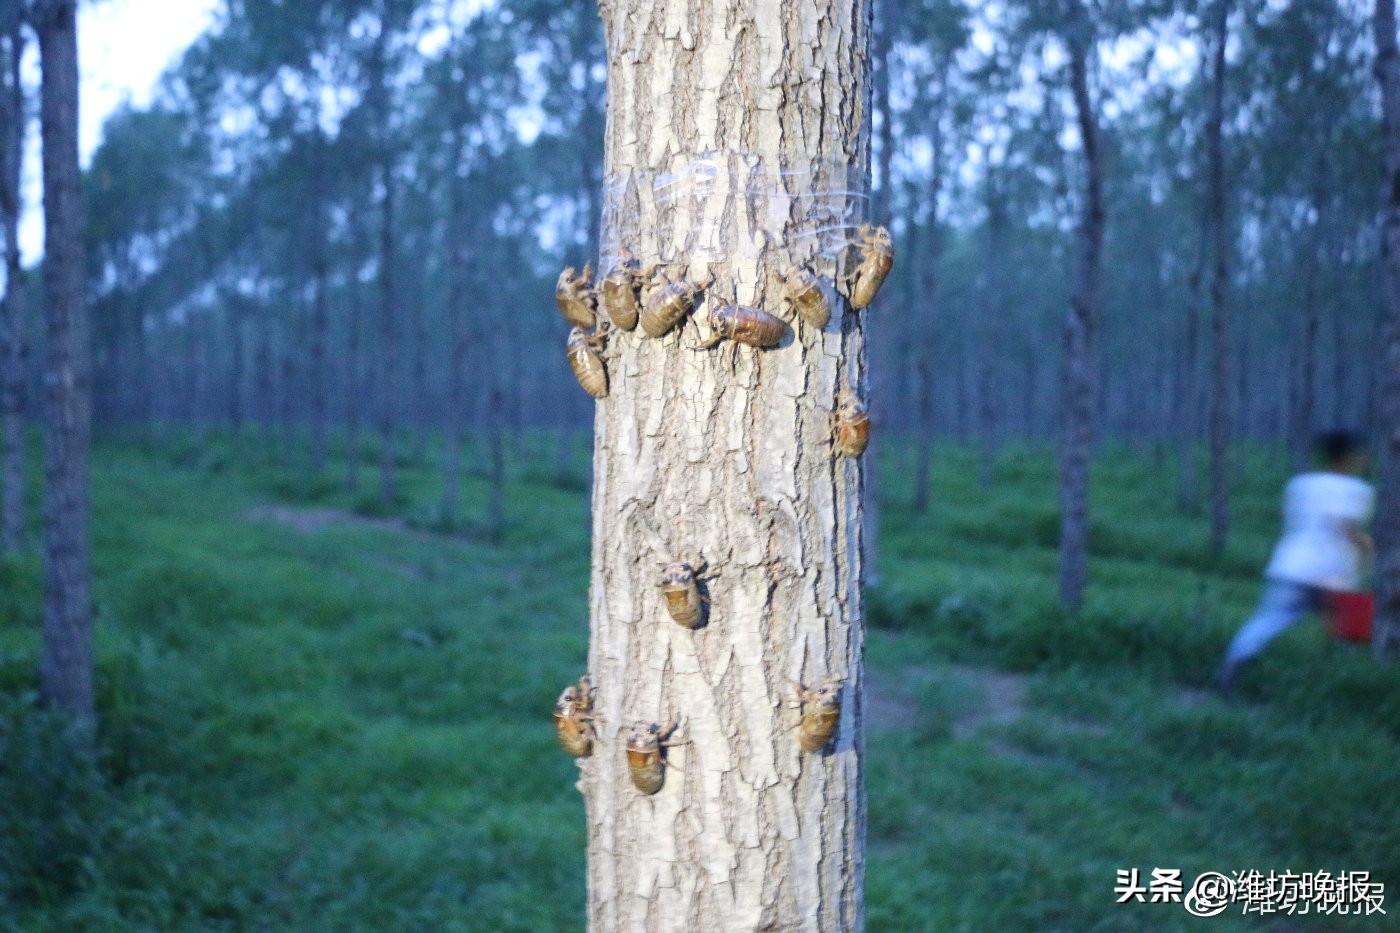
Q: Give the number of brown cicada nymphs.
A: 12